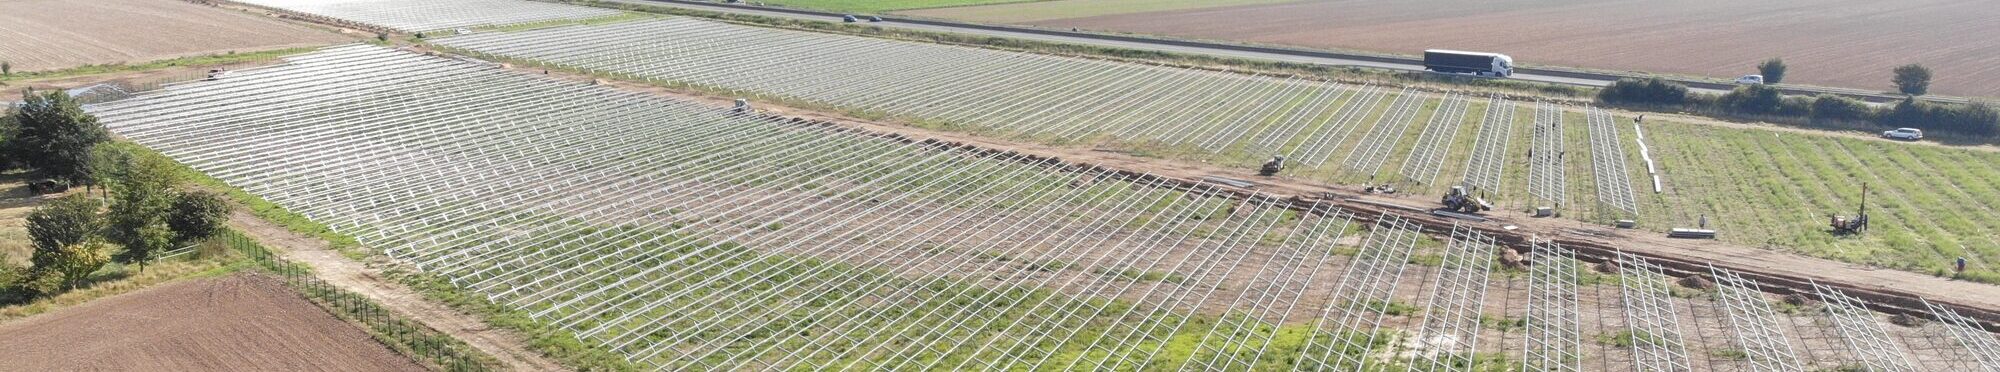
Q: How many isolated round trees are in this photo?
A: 2